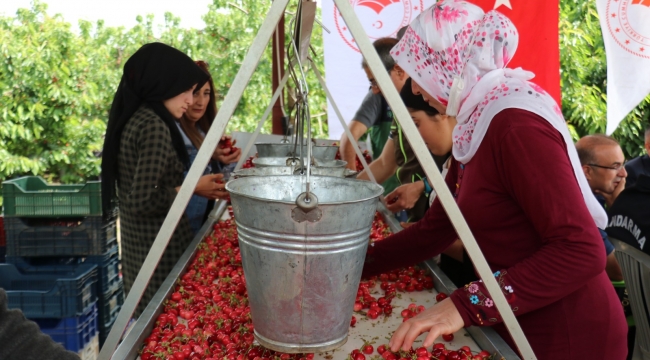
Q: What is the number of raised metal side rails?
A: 2